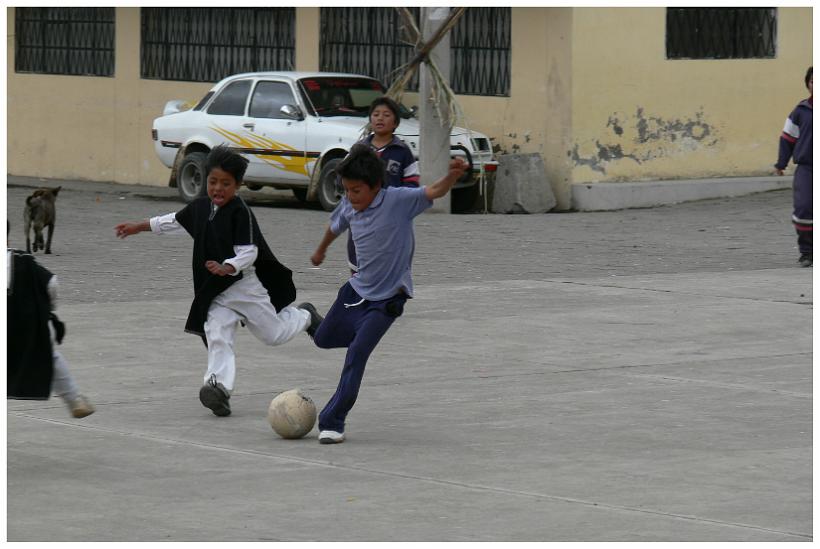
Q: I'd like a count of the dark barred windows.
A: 4